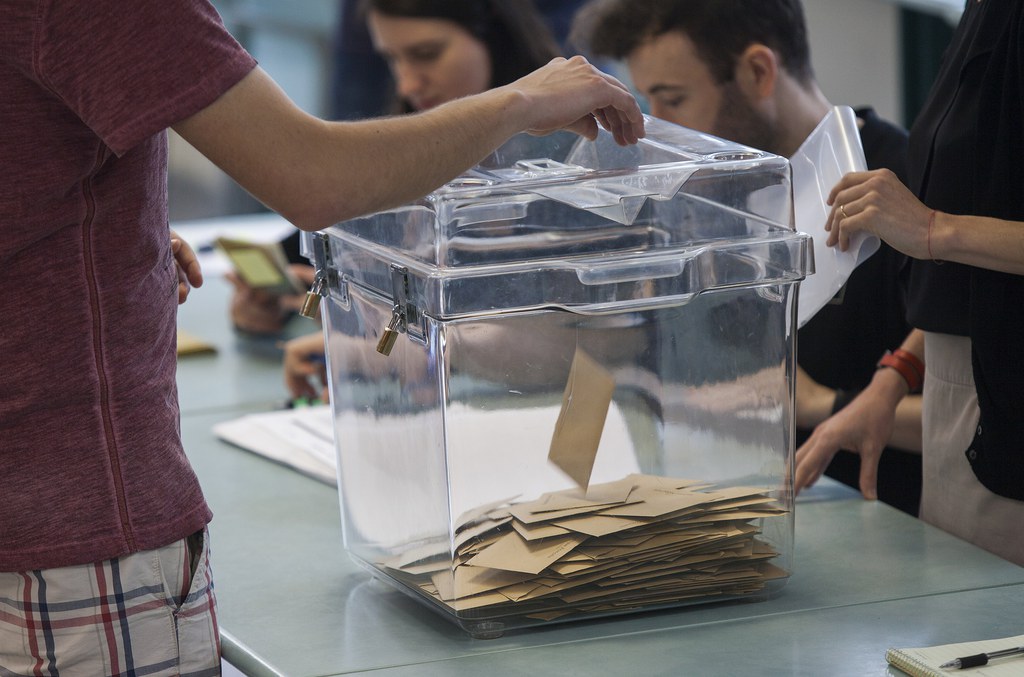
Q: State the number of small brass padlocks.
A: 2